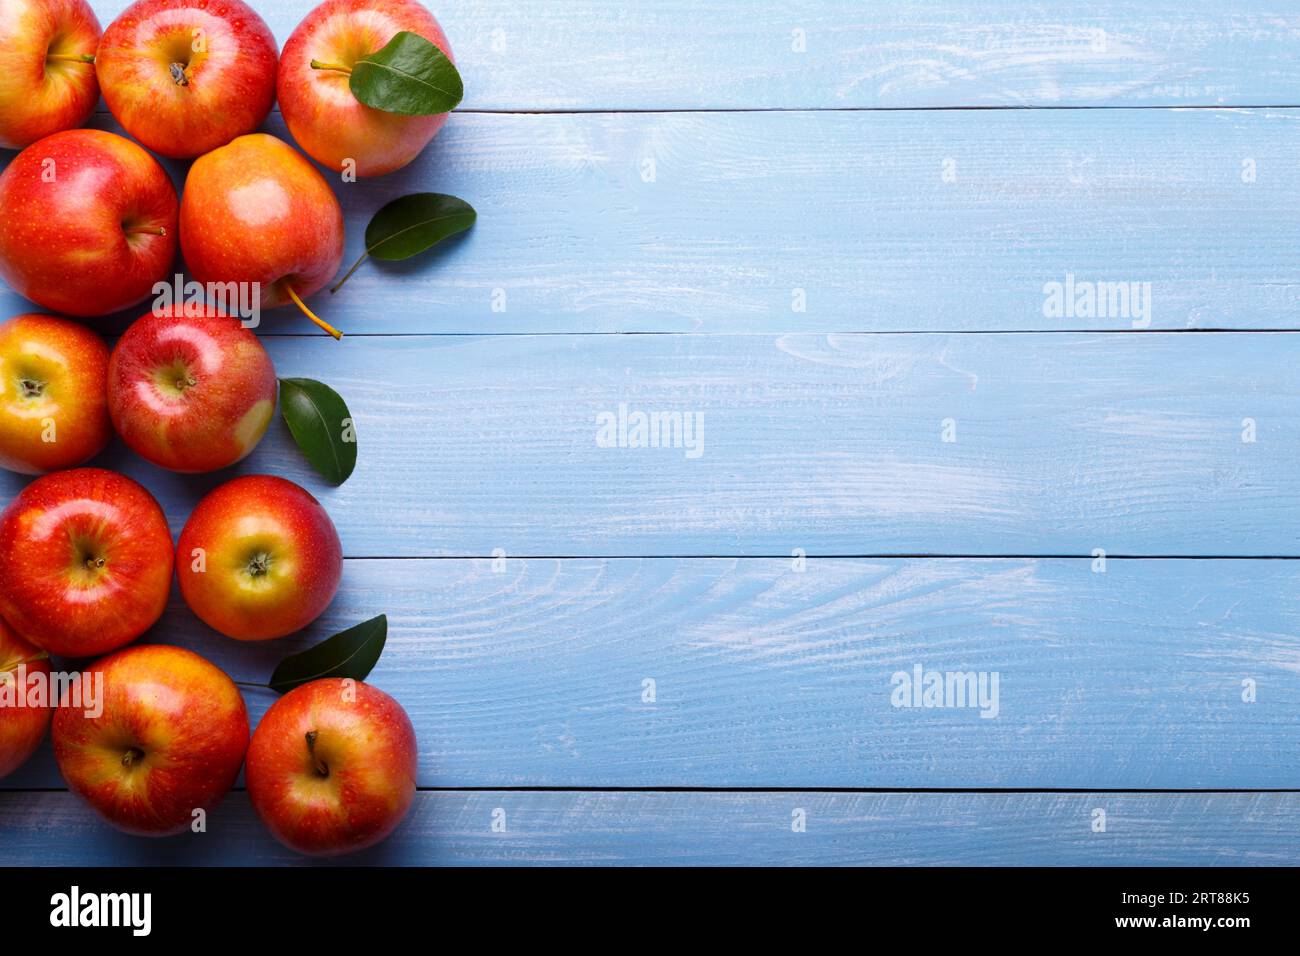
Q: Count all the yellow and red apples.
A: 12